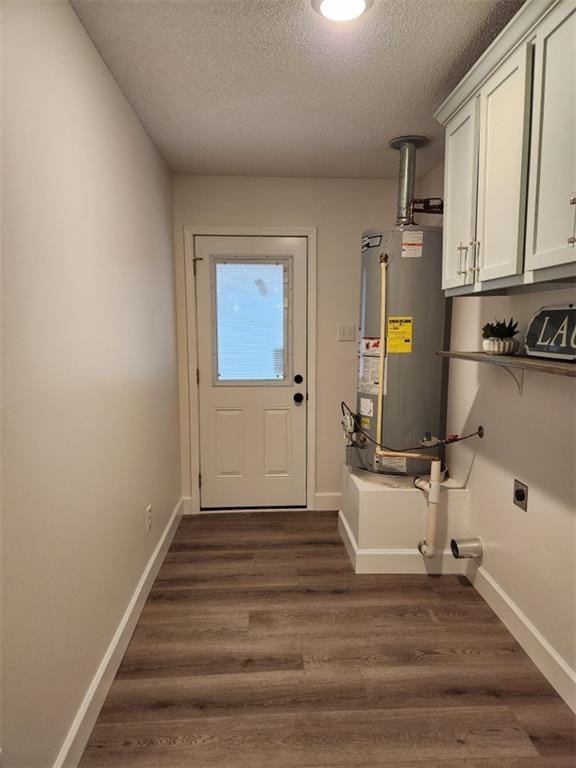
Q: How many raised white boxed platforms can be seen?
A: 1